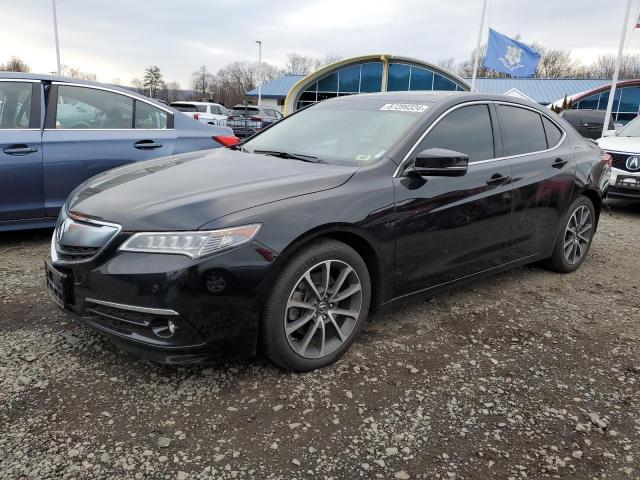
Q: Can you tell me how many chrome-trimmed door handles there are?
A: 0